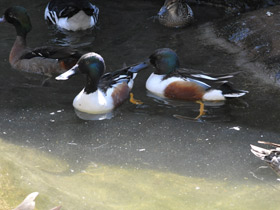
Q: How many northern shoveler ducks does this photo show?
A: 2